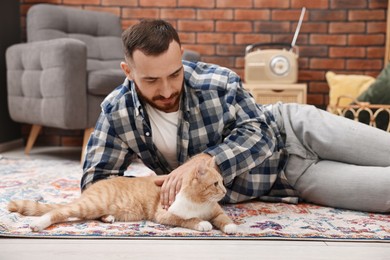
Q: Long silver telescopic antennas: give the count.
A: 1